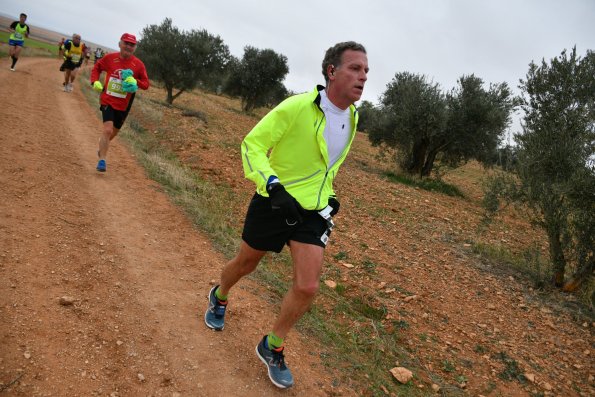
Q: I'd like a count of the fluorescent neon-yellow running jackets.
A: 1